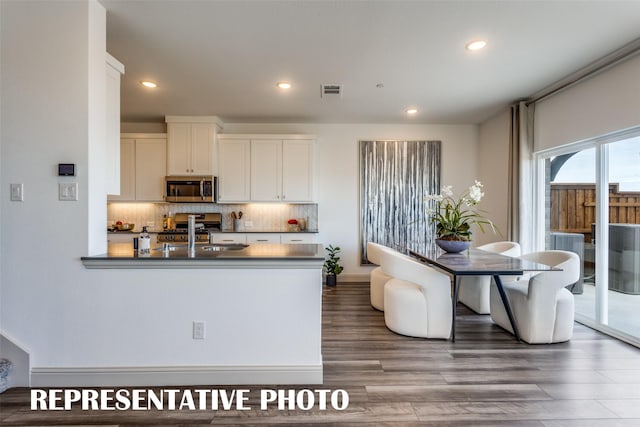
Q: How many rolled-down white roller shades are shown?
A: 0